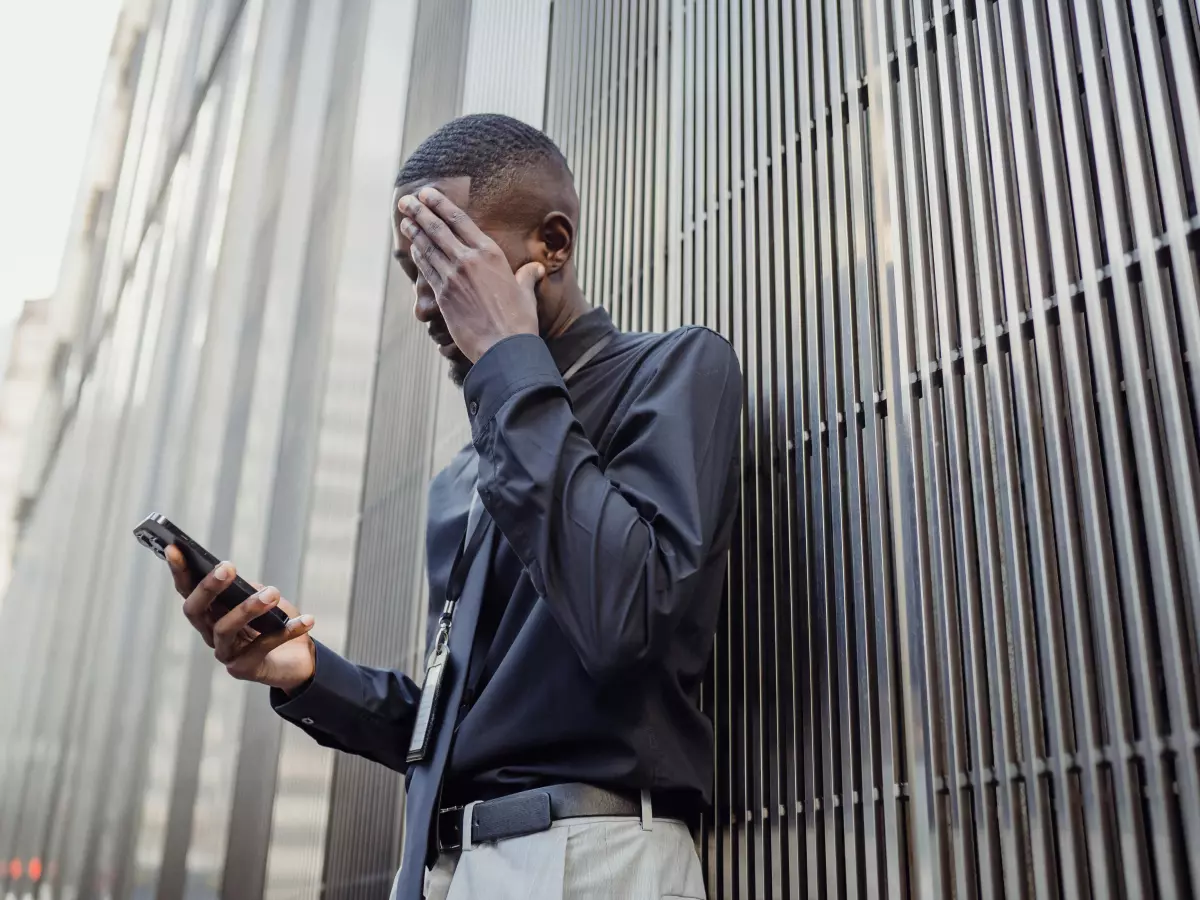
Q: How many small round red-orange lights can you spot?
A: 2